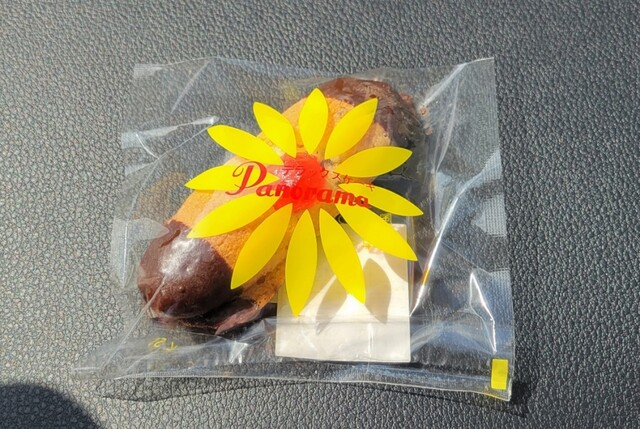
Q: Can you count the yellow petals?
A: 12